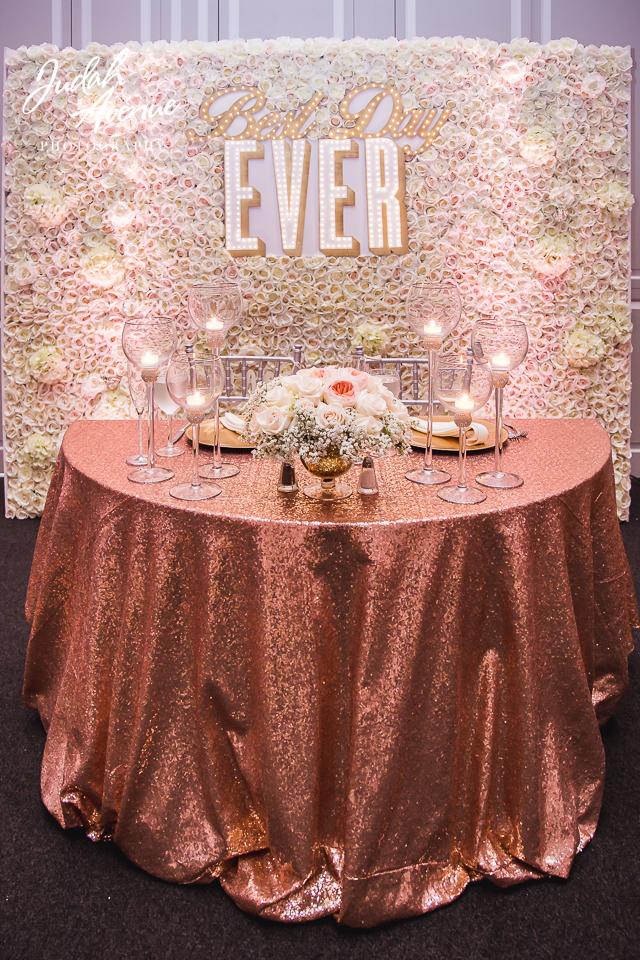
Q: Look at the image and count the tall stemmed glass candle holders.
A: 6